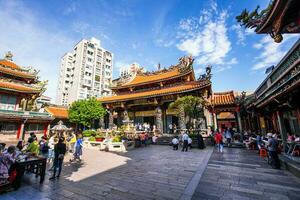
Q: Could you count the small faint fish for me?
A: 0